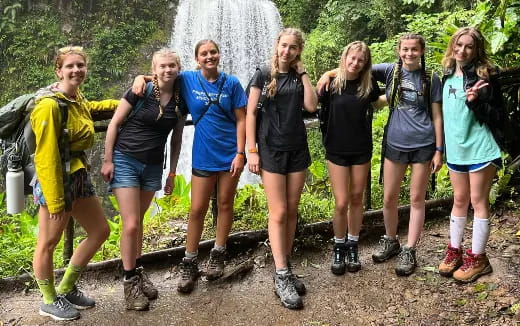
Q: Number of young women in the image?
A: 7